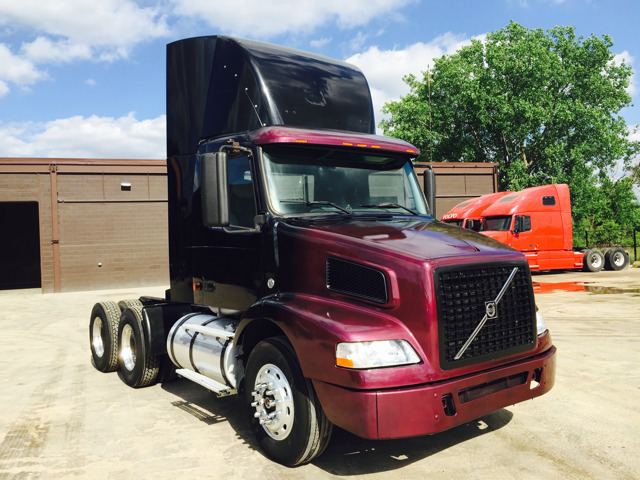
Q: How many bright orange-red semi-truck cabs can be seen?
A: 2